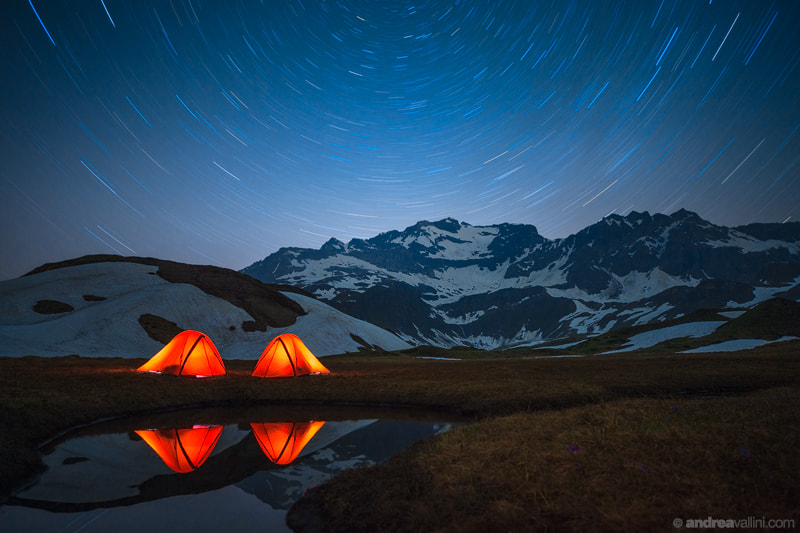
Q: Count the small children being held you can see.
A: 0